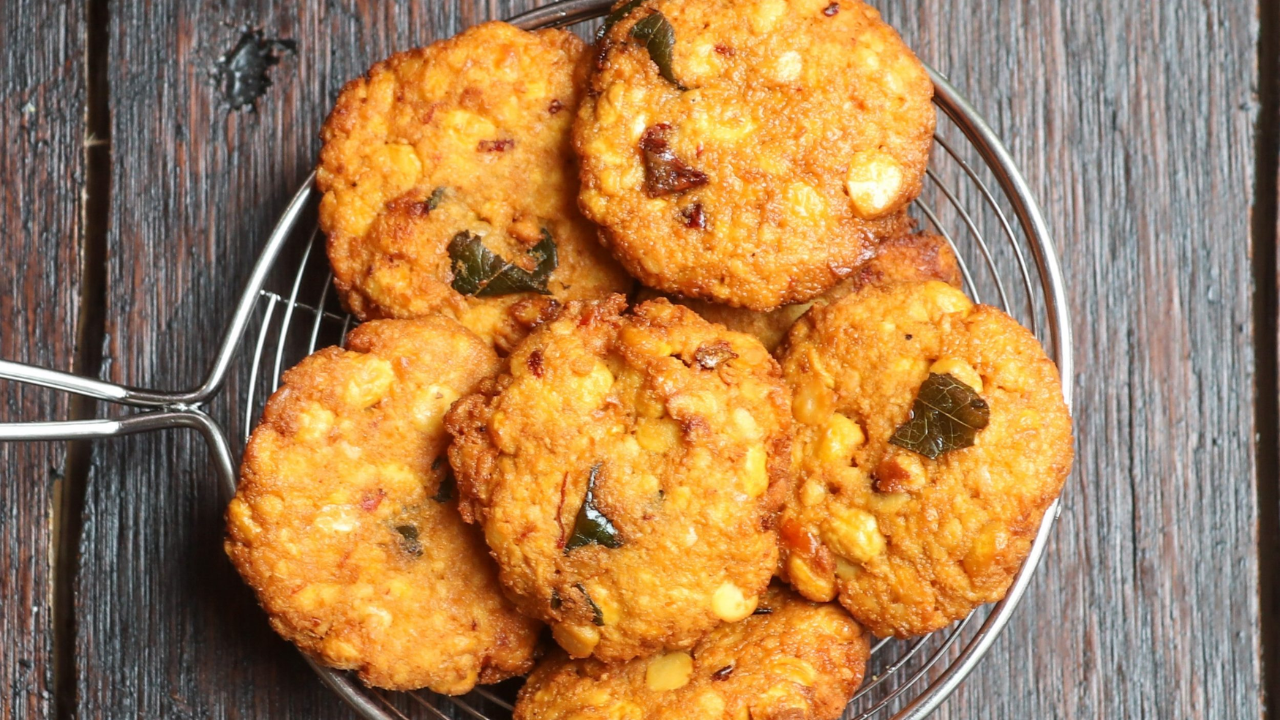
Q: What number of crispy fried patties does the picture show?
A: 7